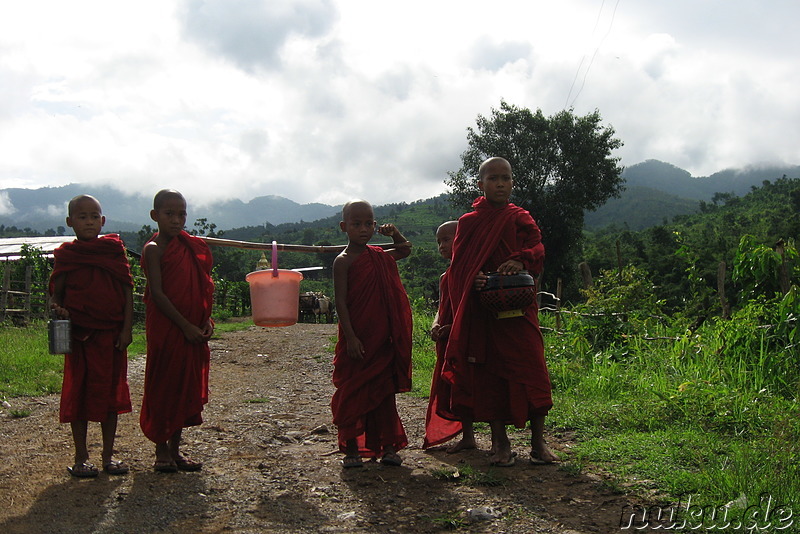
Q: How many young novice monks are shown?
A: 5